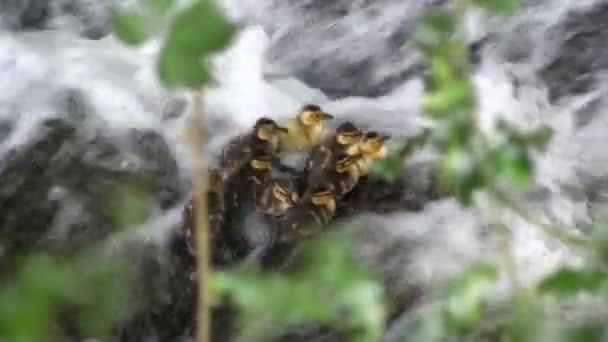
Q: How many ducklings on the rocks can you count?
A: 9